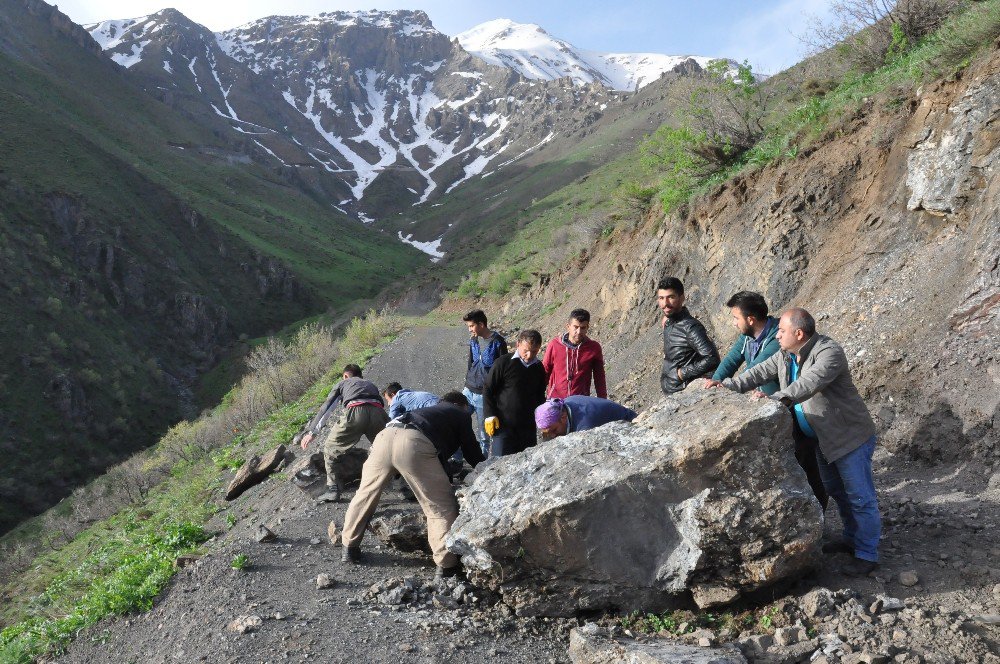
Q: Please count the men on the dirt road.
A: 10